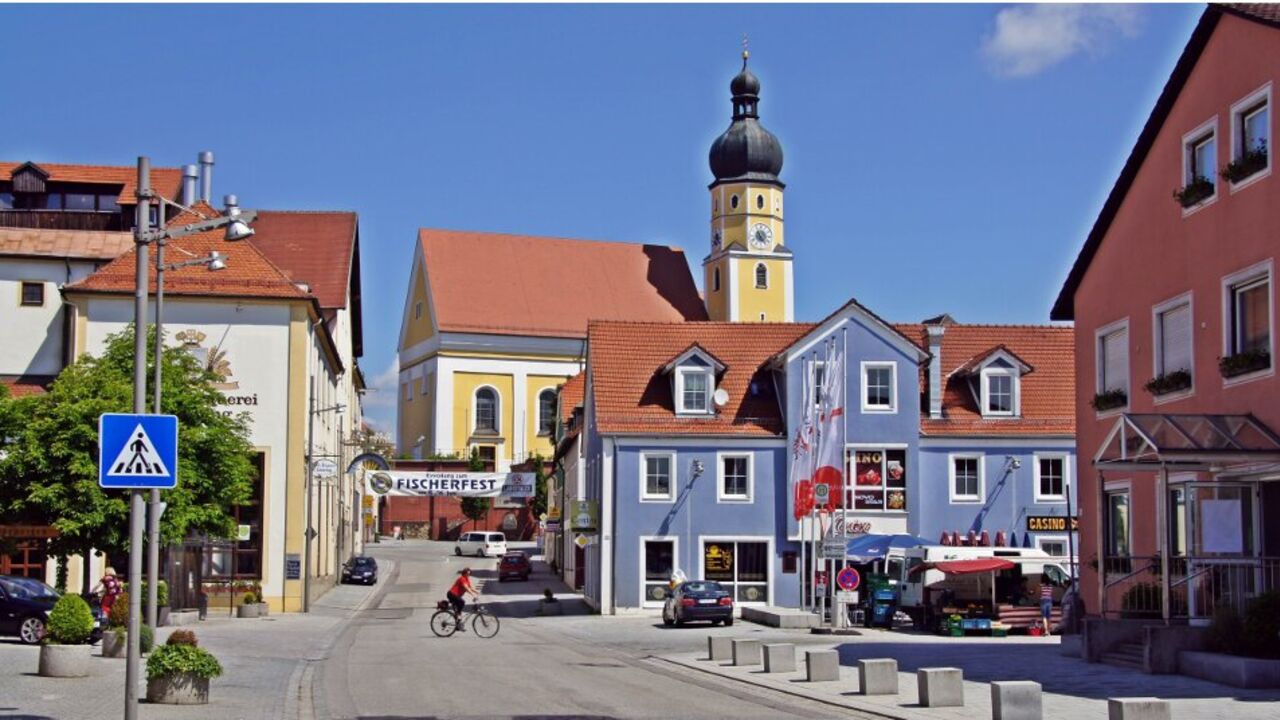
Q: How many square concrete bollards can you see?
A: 8